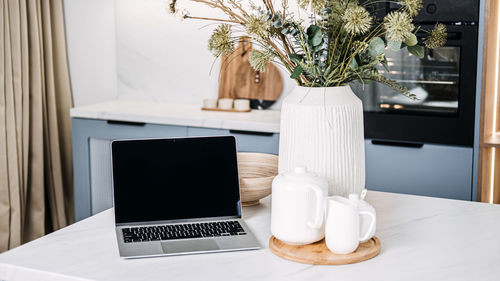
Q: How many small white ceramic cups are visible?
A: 3